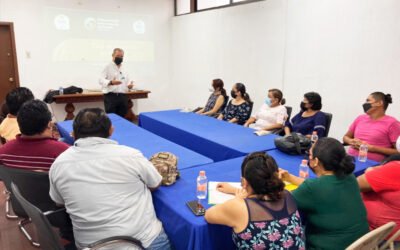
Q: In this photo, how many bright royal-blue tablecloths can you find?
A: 3